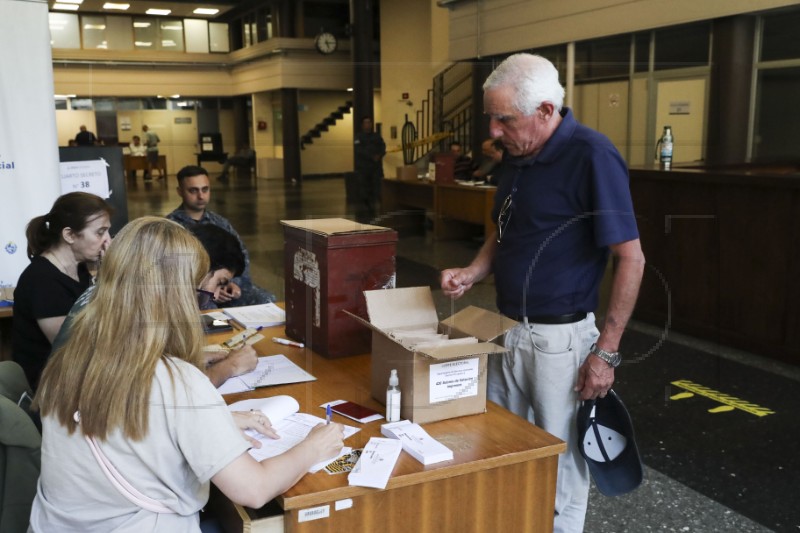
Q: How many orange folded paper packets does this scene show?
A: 0